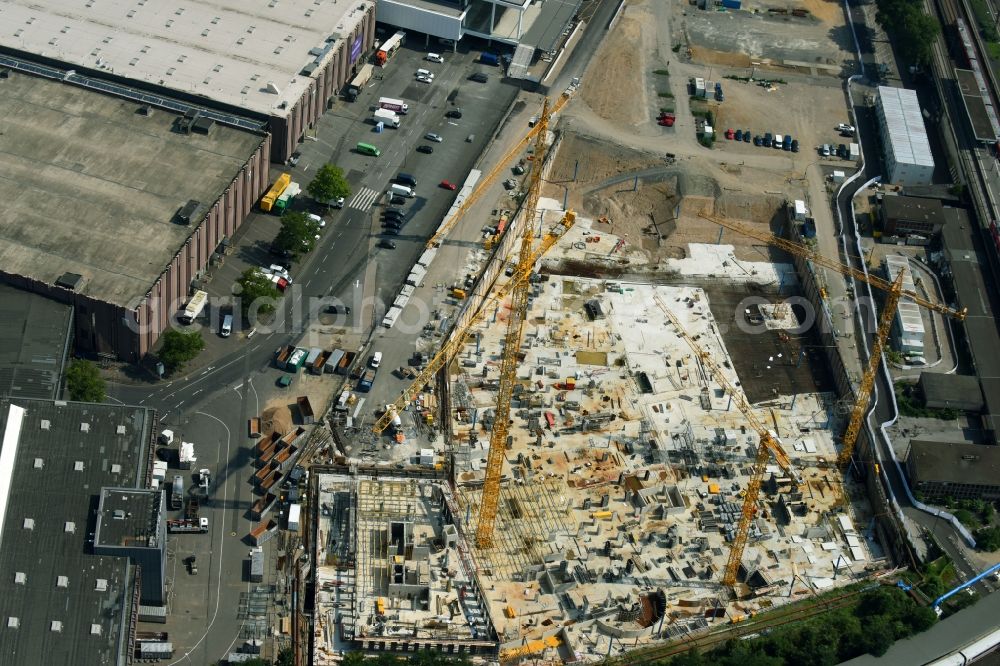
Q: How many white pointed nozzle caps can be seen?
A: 0